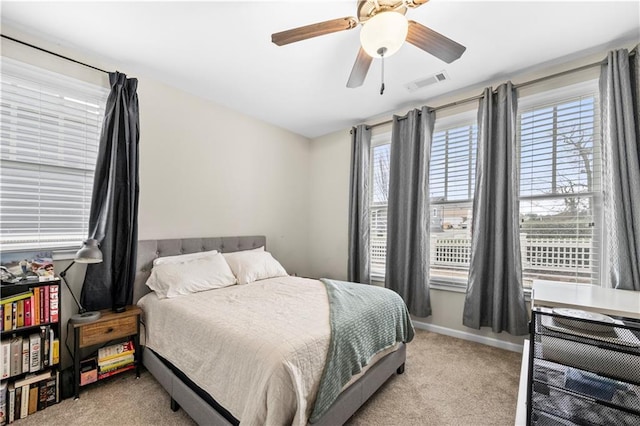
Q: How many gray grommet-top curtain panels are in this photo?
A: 4